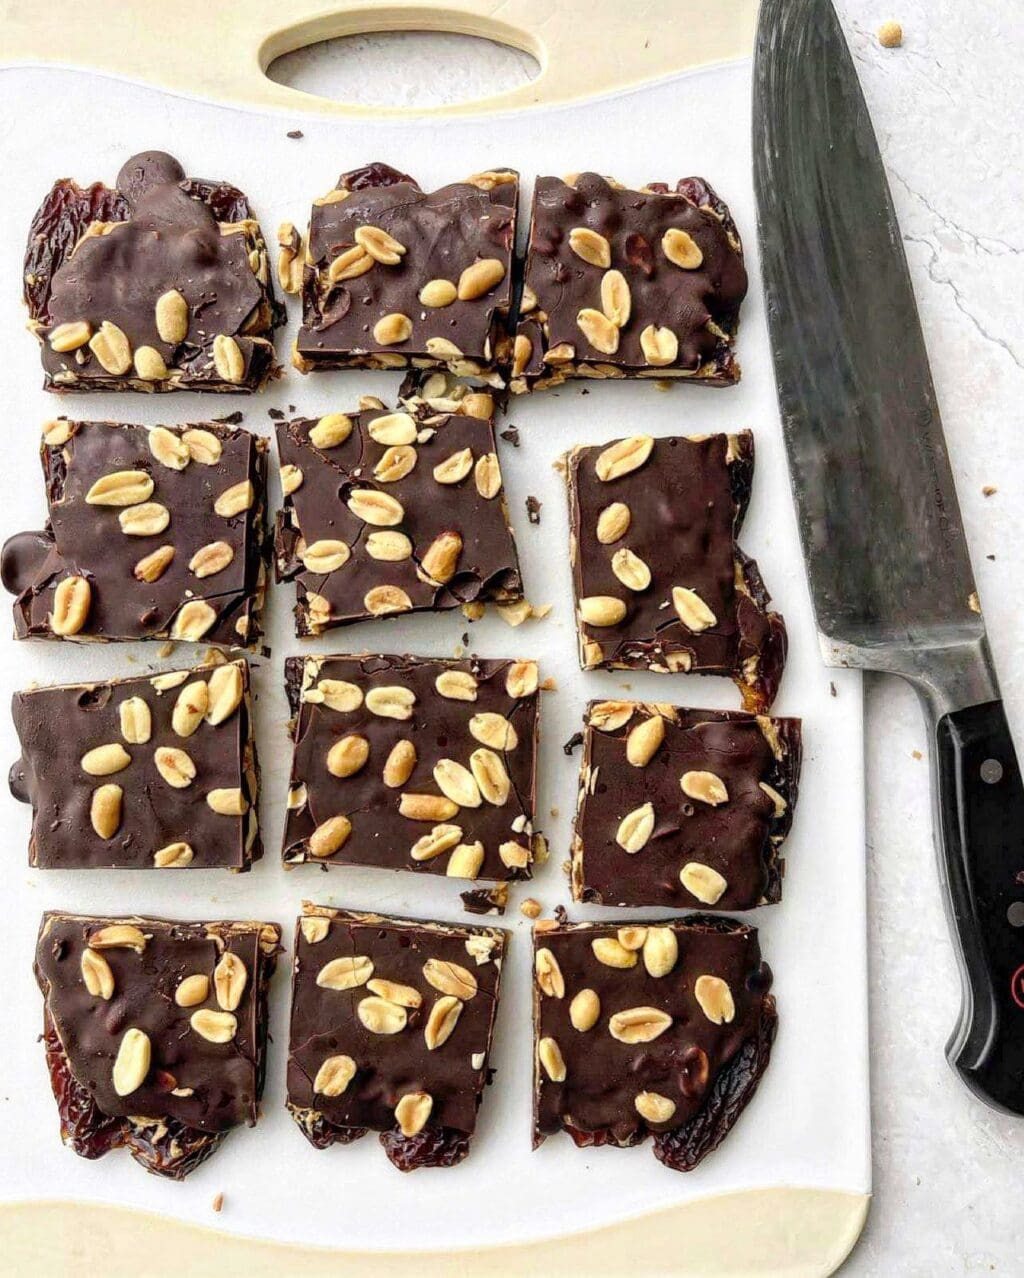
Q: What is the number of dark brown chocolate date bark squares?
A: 12